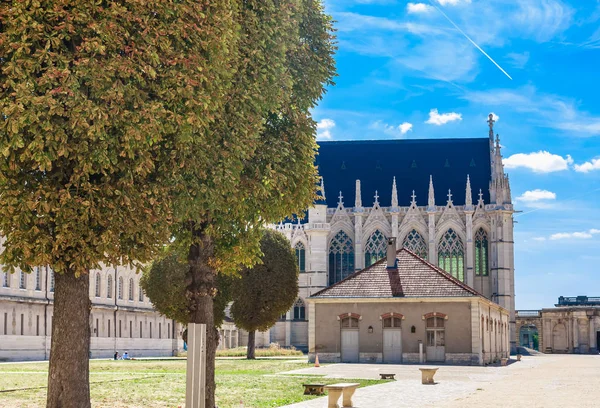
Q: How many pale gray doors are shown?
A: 3